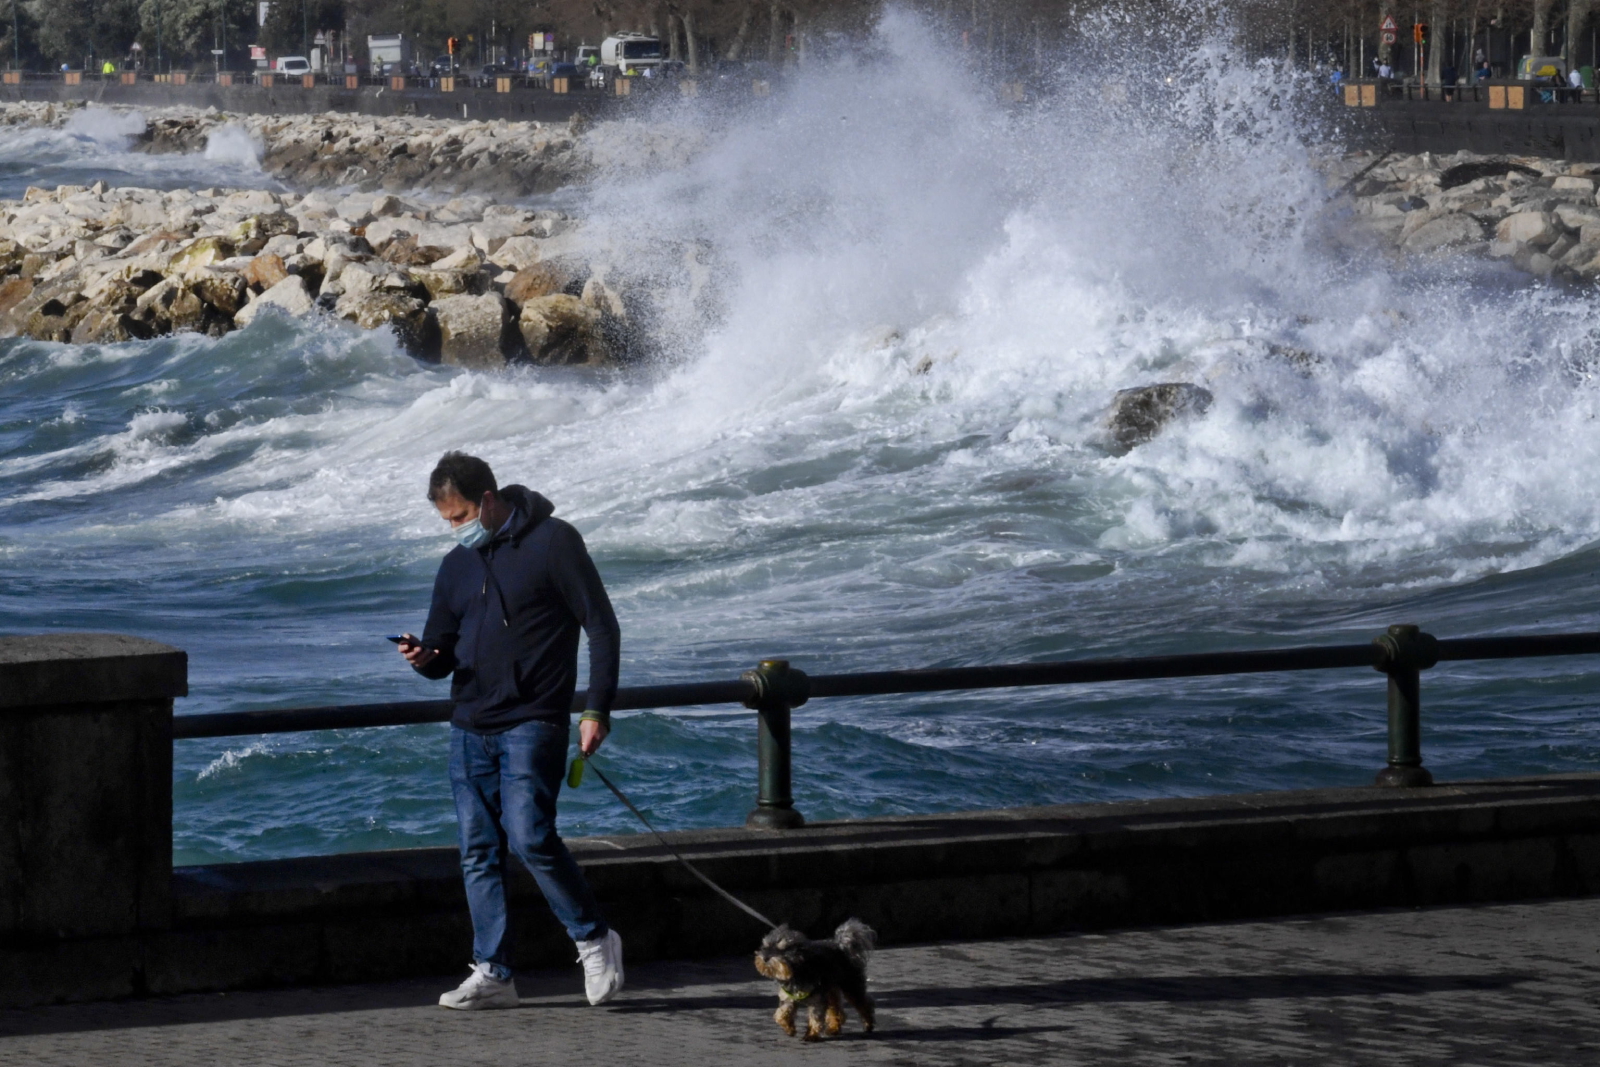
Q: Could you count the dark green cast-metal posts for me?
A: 2